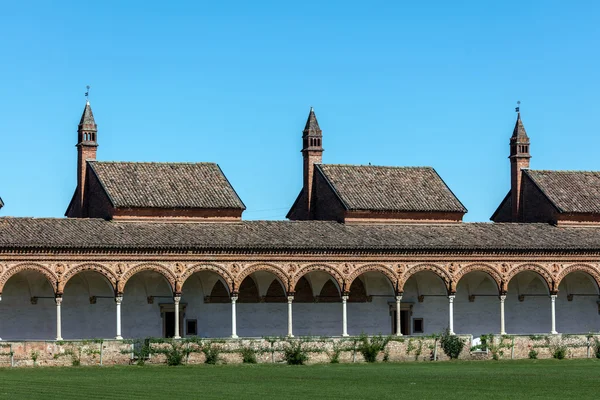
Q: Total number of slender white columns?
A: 10